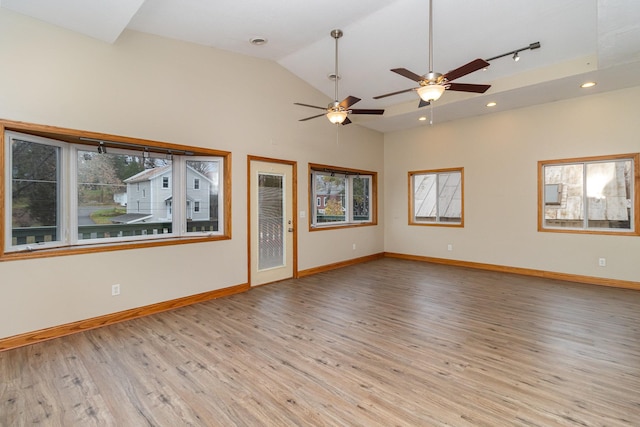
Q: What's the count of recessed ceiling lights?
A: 3